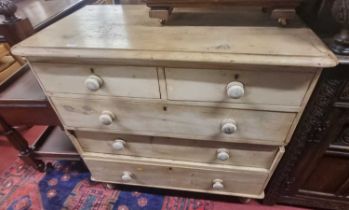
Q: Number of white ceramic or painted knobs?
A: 8